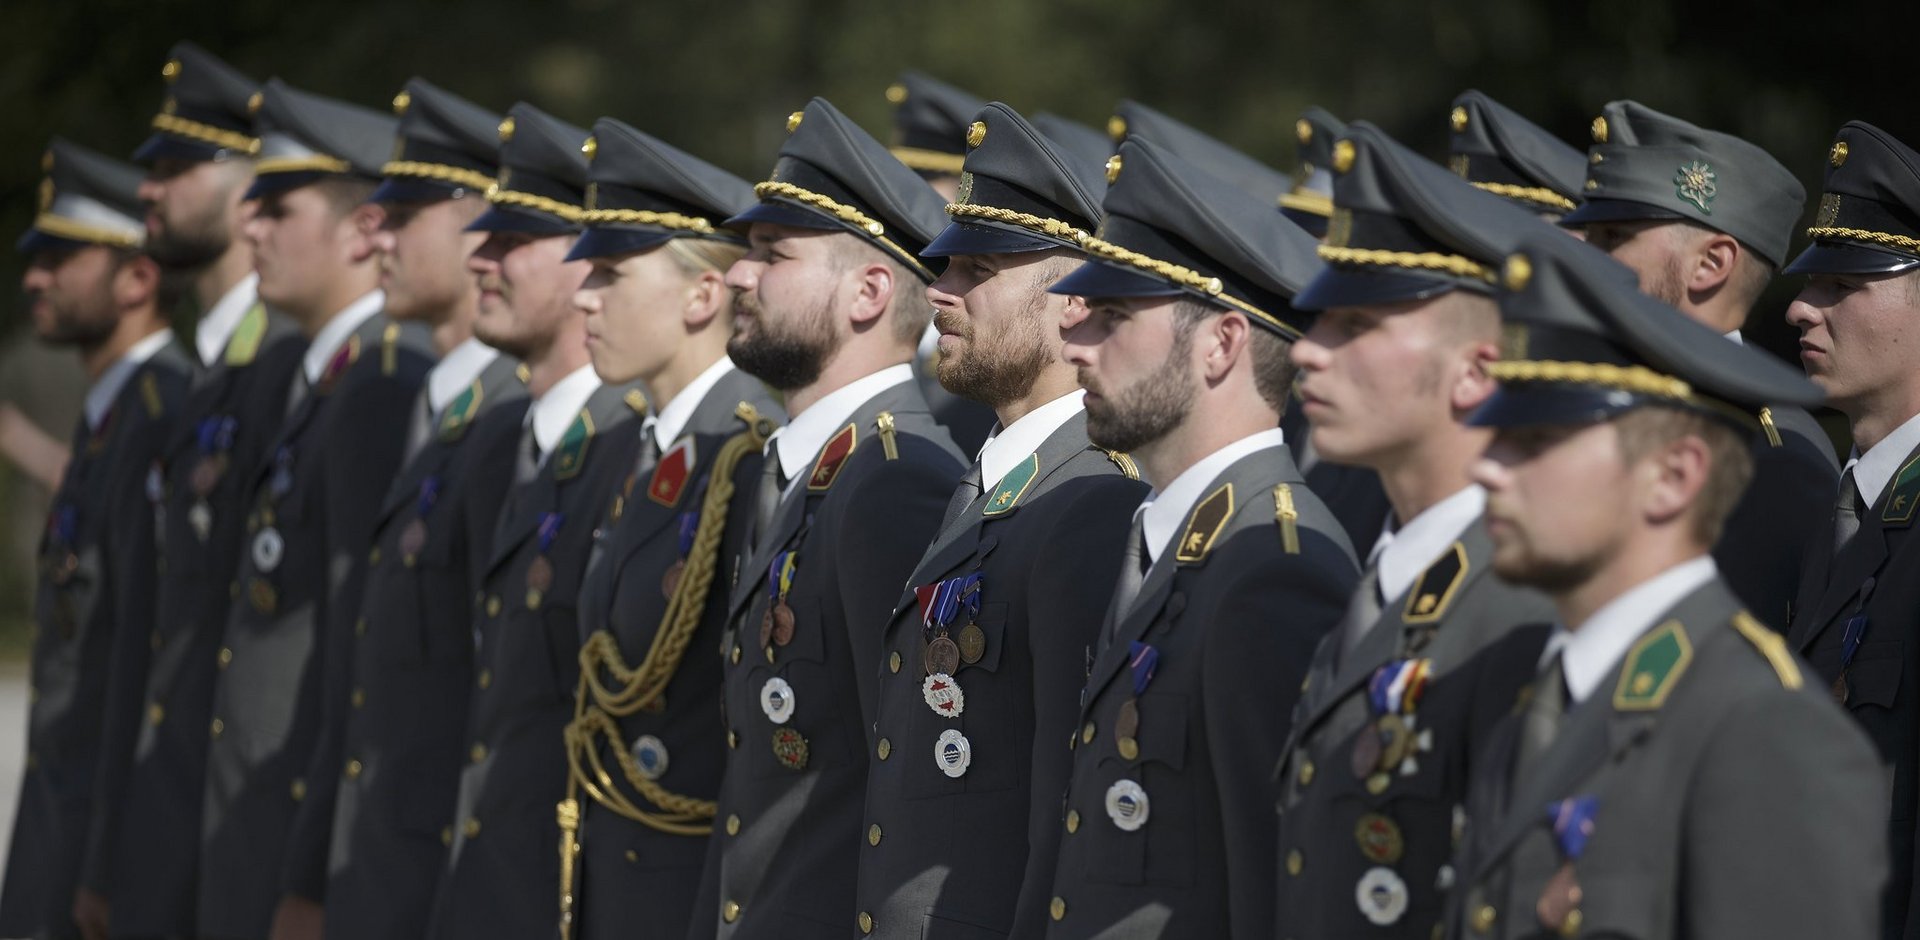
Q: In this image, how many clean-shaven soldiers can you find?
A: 5